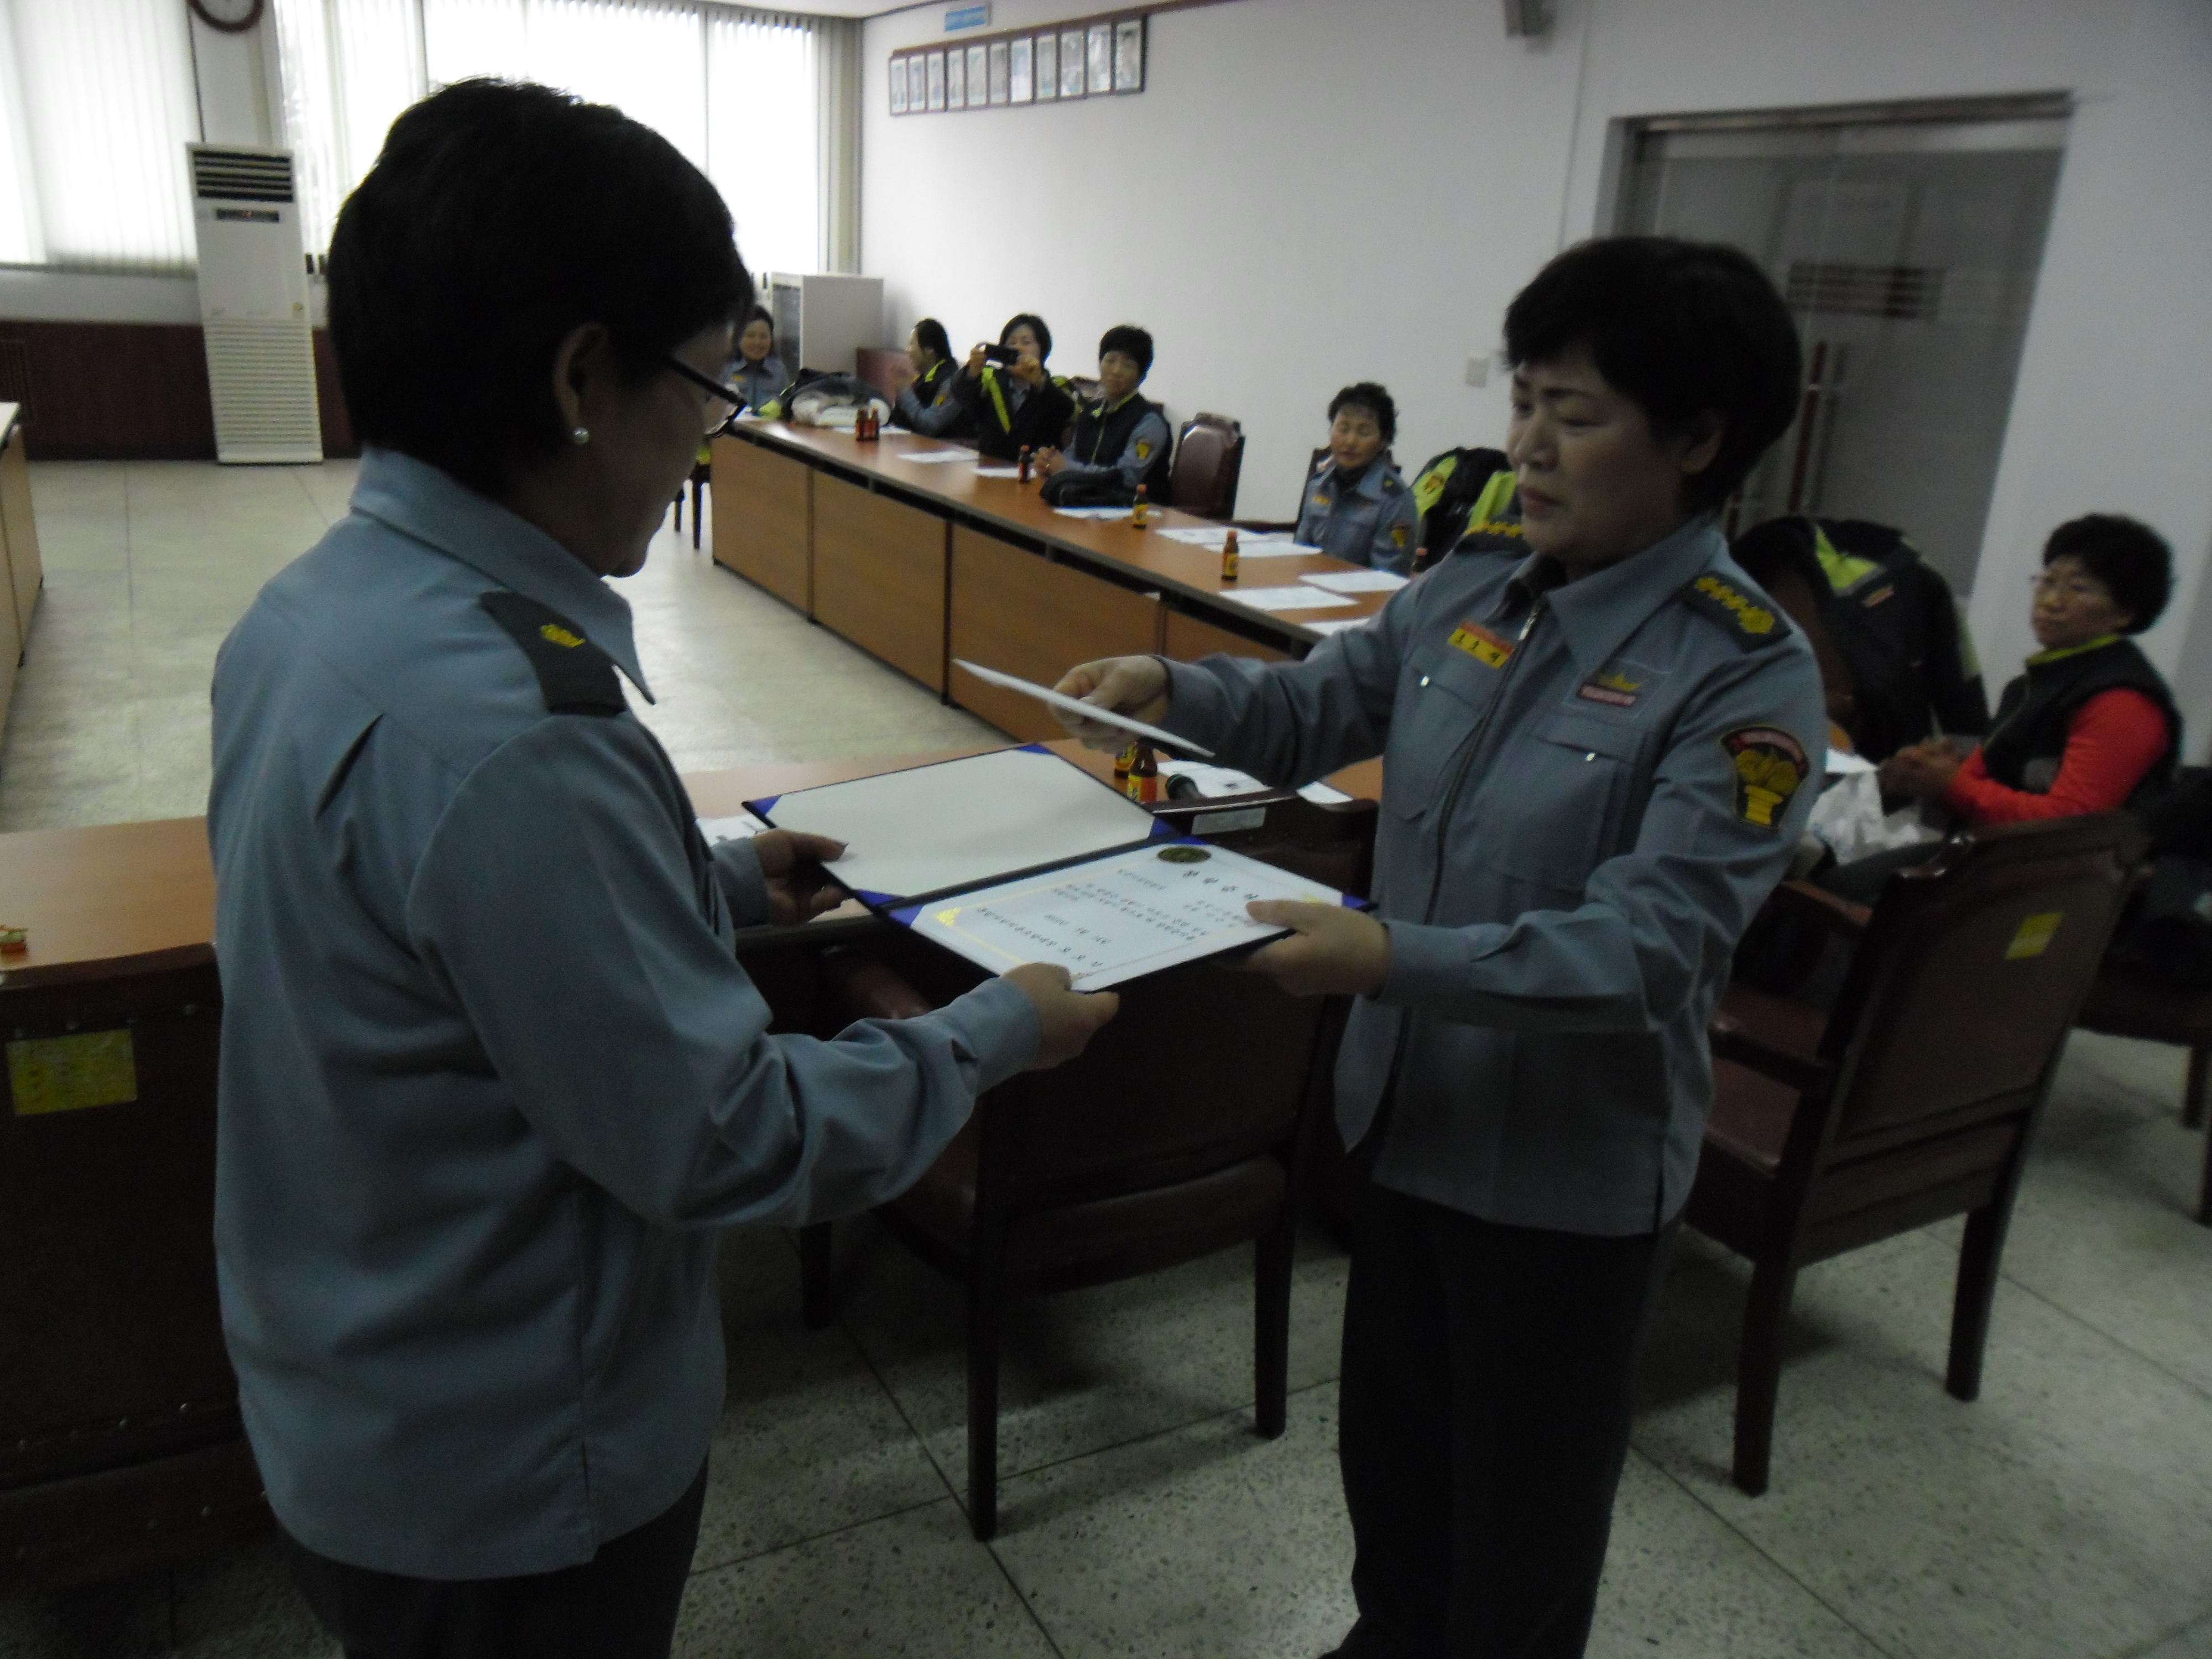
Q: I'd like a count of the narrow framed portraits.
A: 11